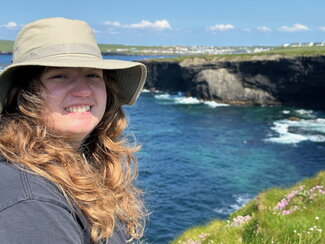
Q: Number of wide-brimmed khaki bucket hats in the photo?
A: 1